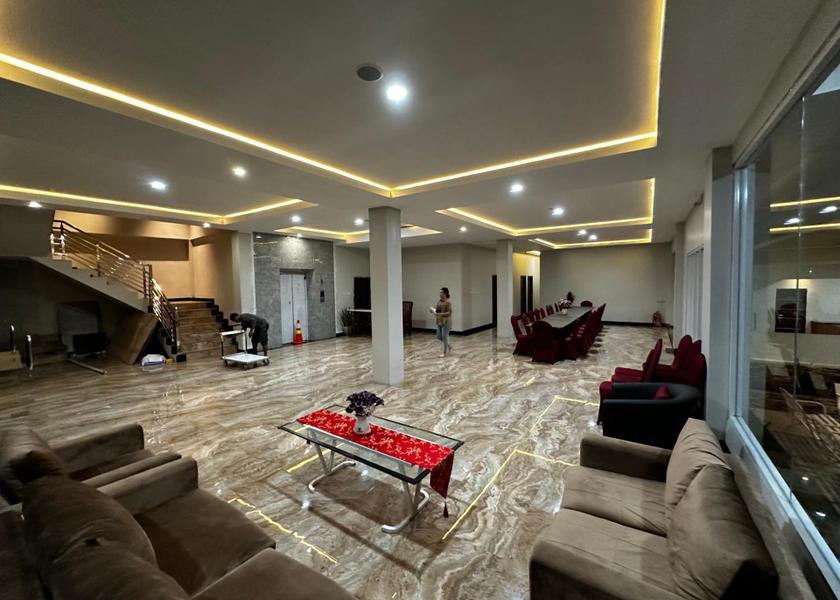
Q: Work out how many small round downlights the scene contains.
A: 13